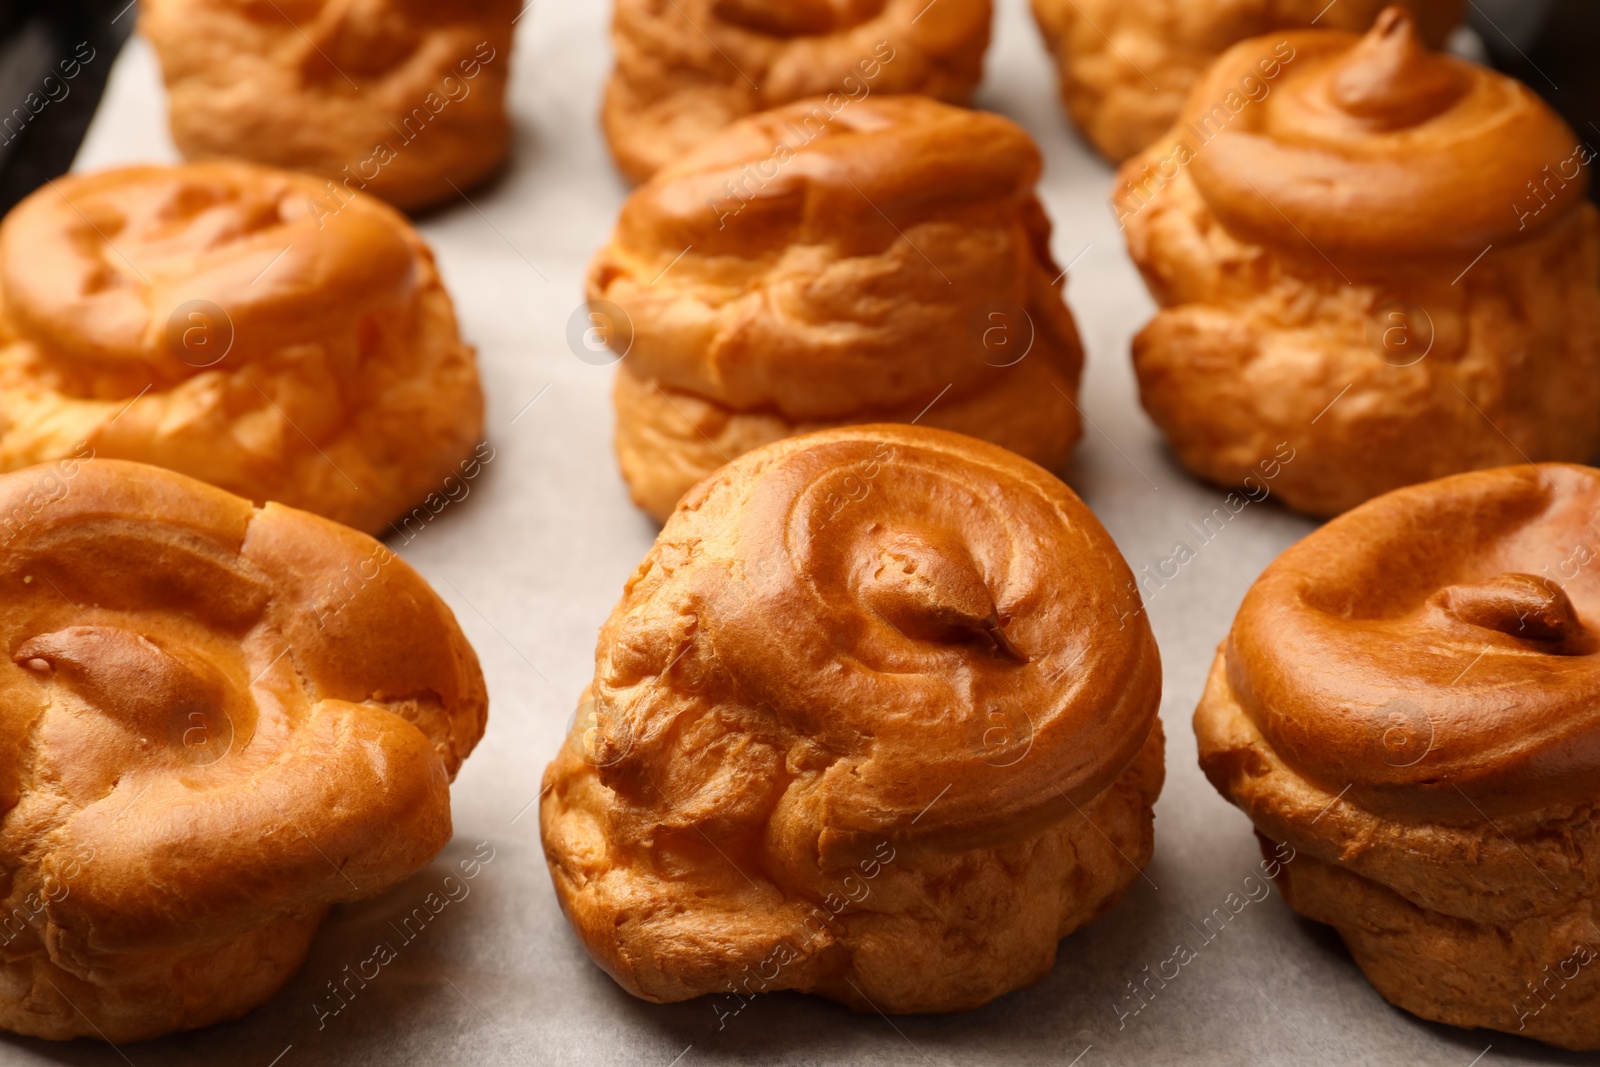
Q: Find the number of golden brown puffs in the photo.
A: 9